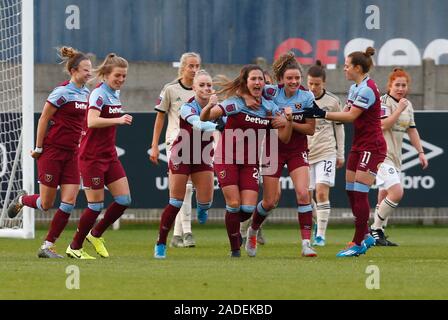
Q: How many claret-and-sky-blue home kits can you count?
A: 6